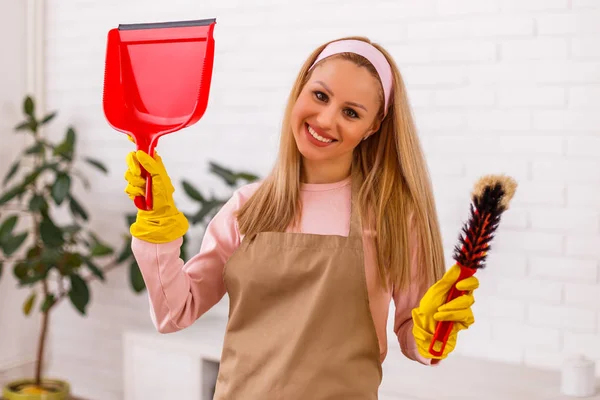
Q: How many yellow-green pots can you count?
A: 1